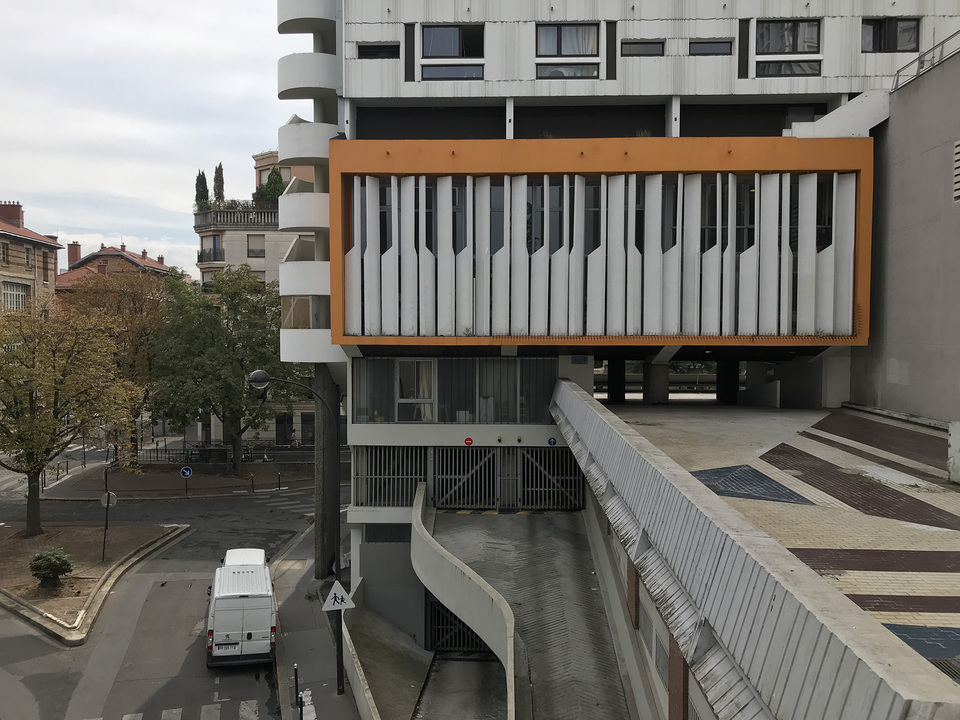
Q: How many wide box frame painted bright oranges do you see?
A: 1